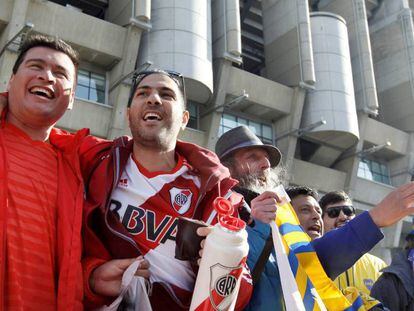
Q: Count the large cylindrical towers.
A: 2